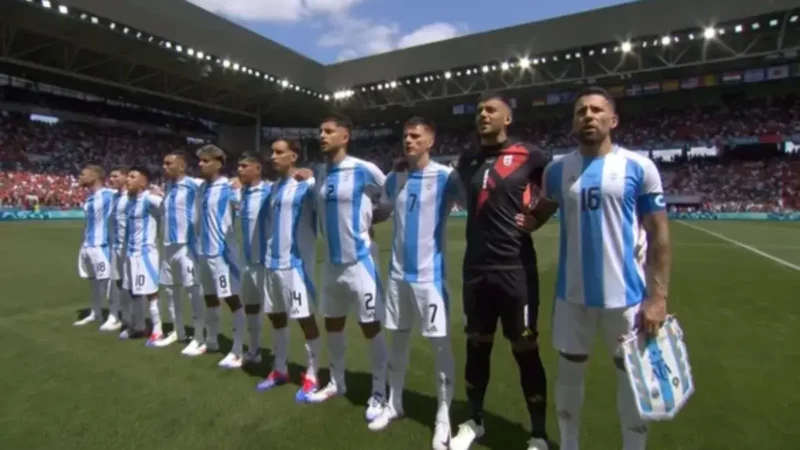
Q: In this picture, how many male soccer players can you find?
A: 11